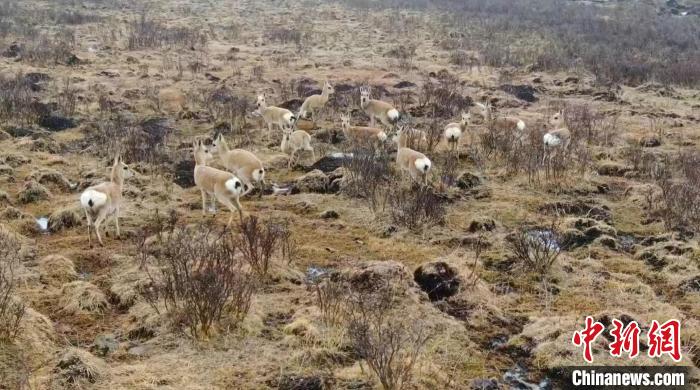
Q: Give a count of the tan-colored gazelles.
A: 12